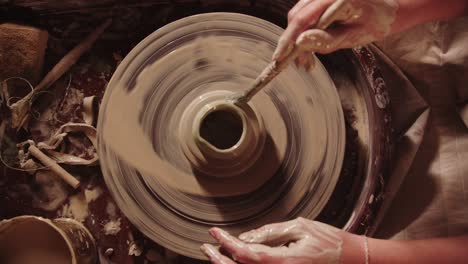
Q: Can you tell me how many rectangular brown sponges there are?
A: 1